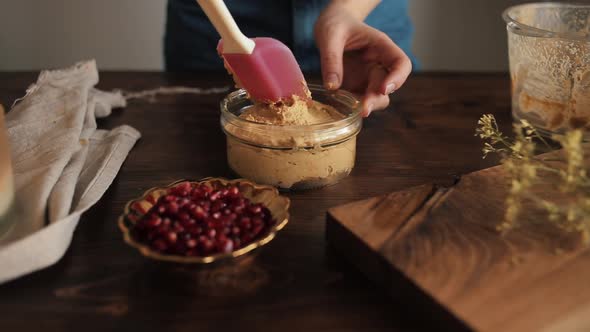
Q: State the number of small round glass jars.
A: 1